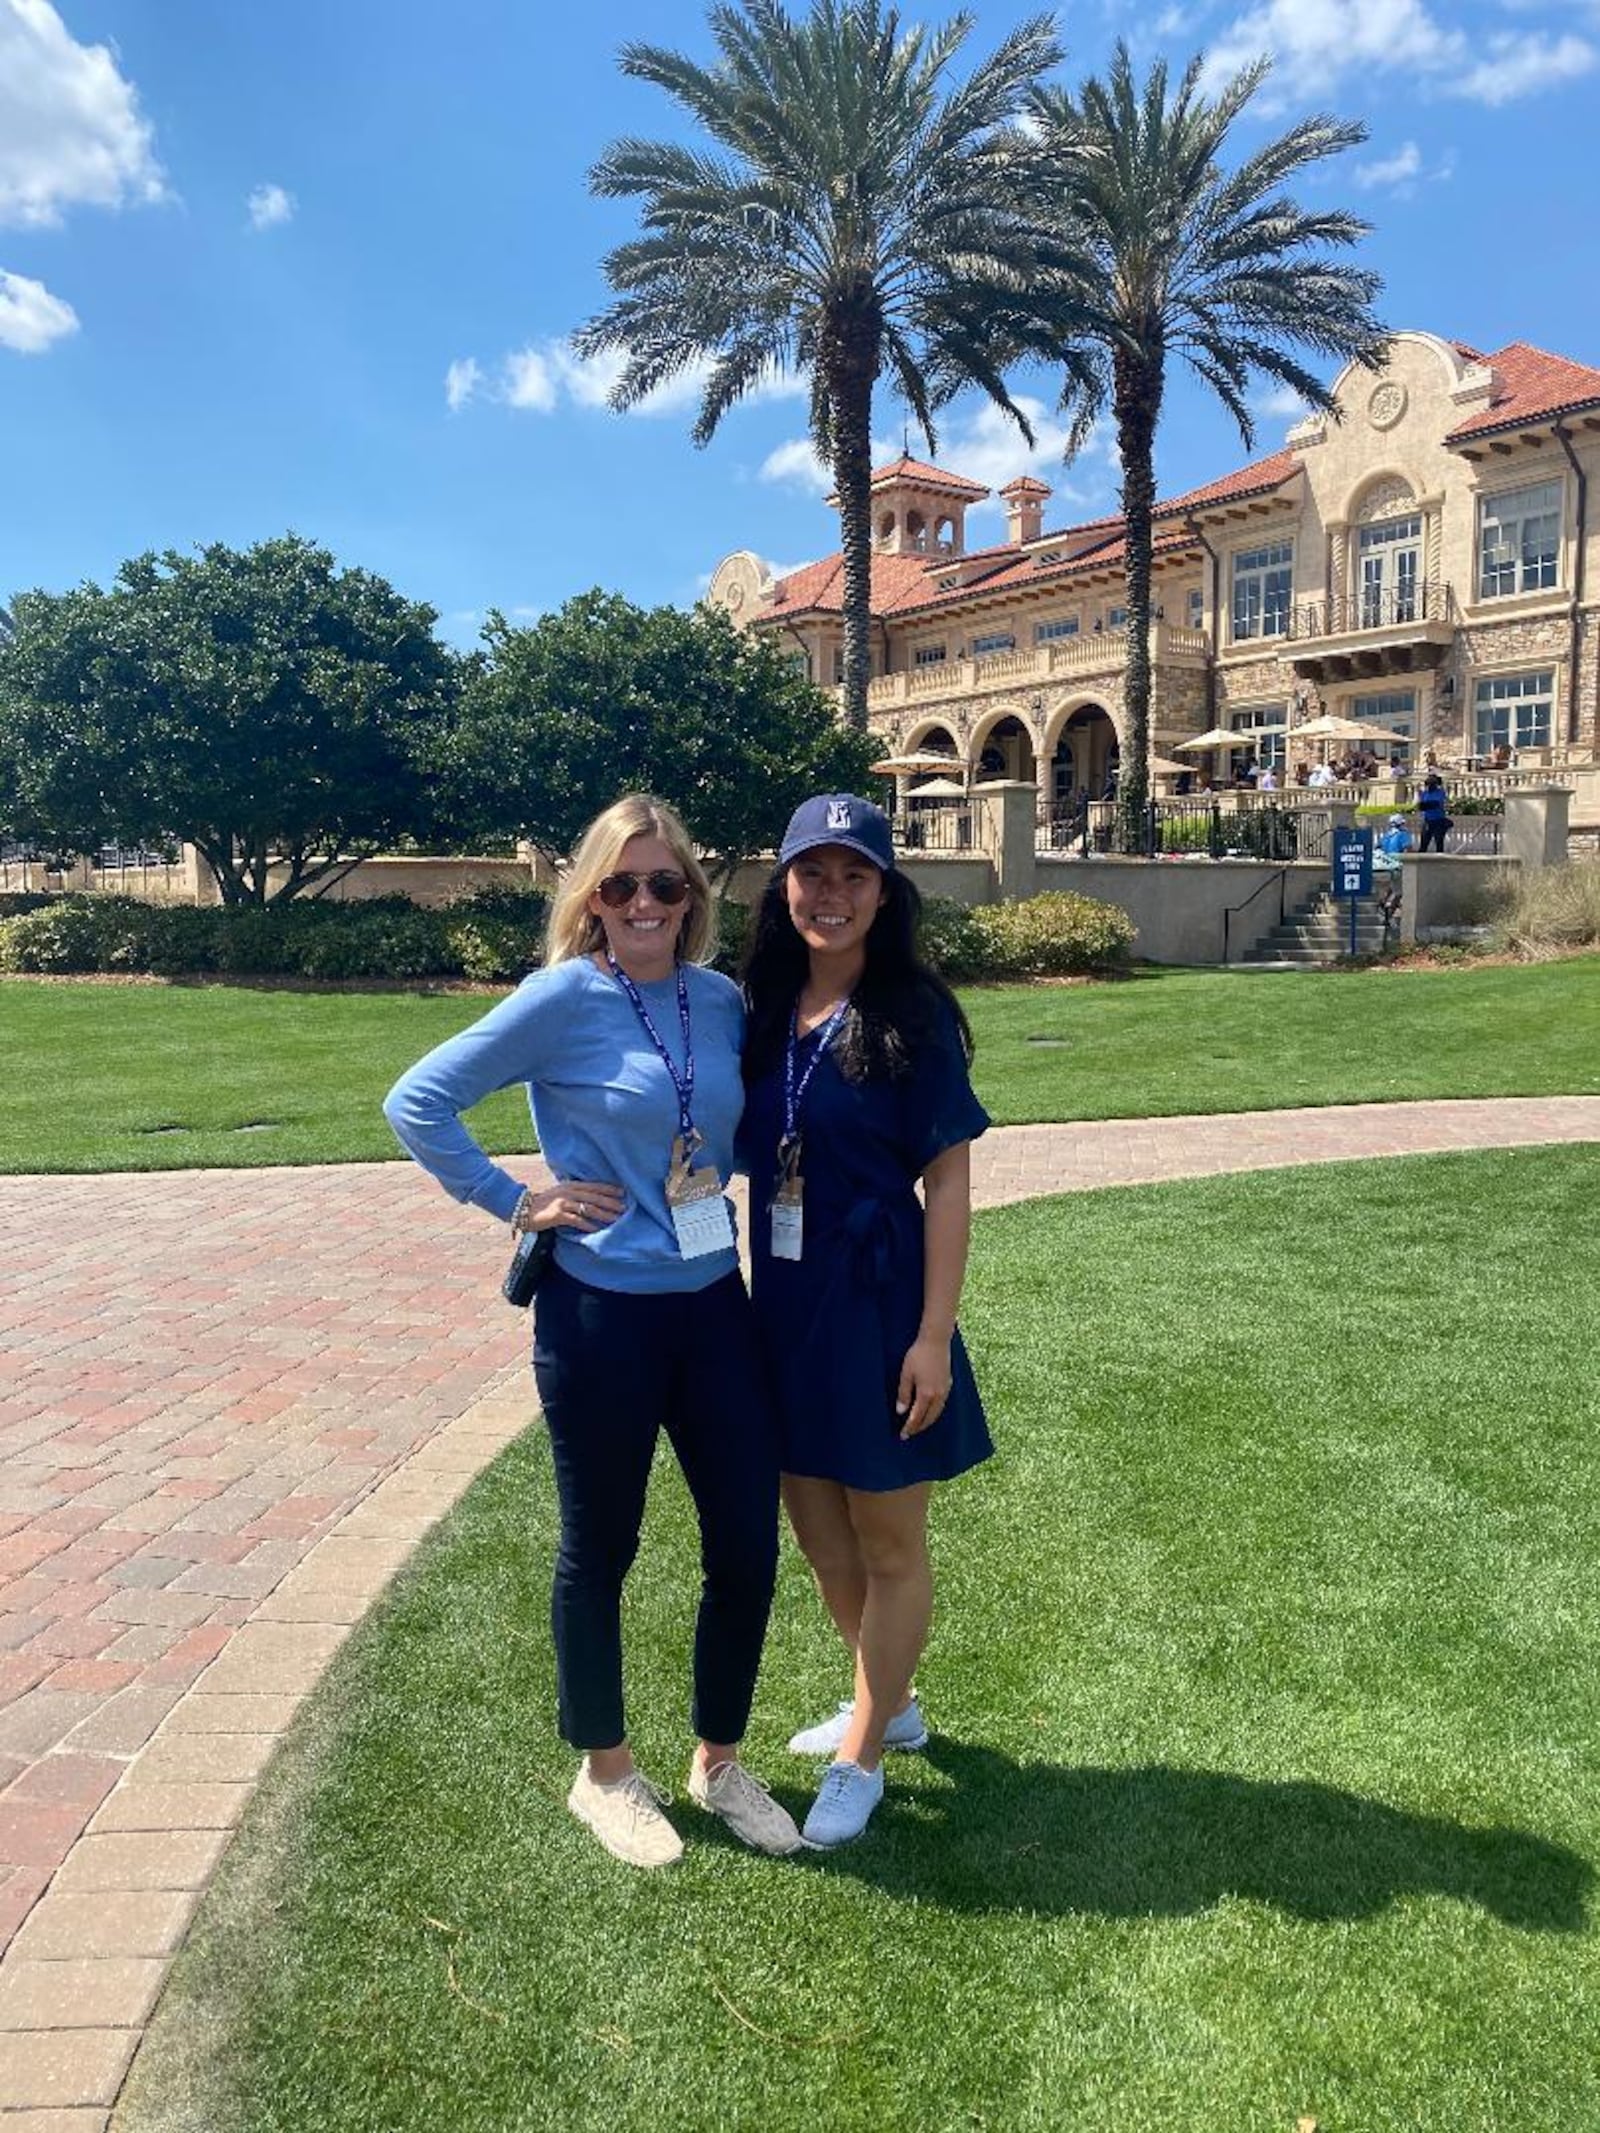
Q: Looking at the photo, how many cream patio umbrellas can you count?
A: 6